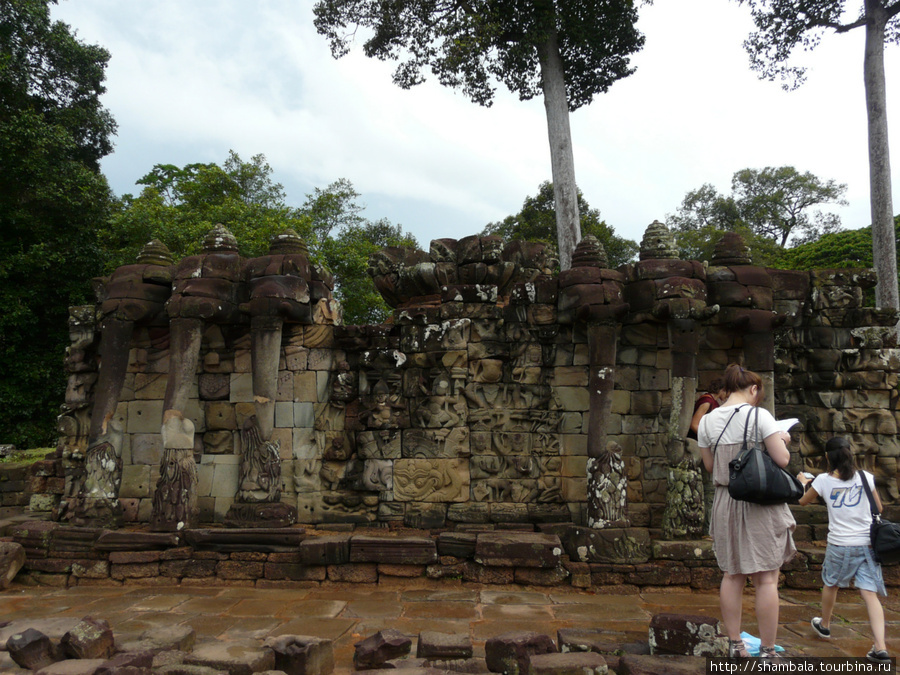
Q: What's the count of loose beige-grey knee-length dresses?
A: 1